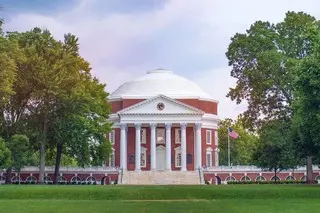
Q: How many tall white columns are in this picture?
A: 6